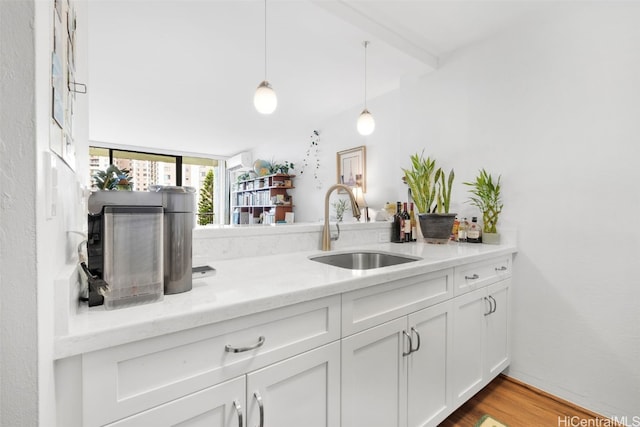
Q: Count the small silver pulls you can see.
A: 9